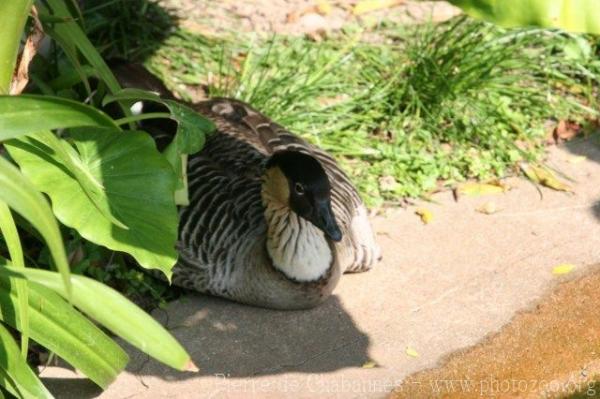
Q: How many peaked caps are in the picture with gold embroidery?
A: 0